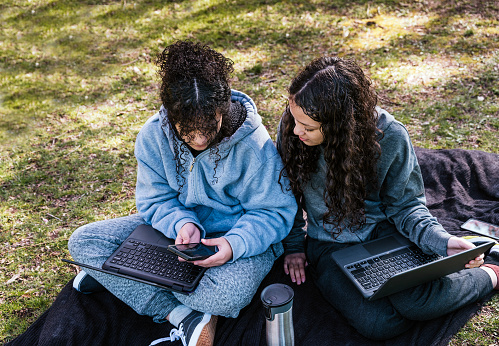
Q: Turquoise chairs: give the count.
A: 0